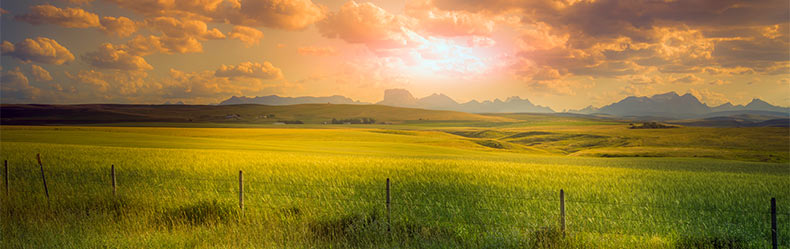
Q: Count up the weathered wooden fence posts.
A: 7